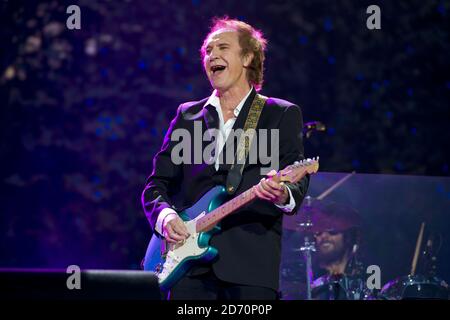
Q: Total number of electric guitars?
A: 1